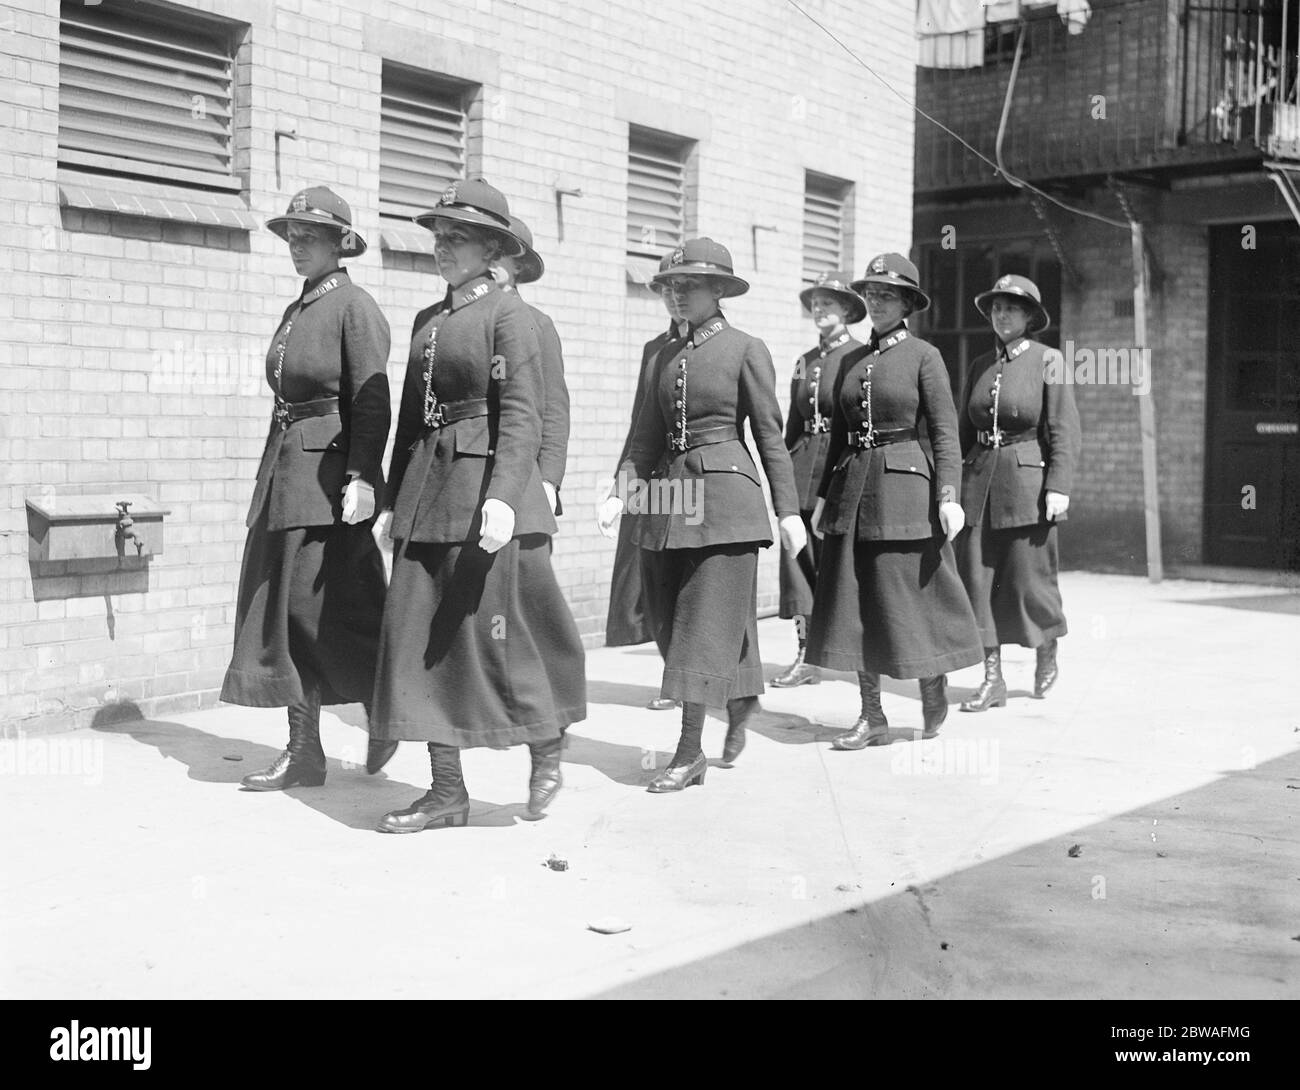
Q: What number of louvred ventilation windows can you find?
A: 4